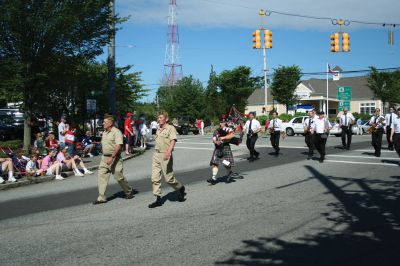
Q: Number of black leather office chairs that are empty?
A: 0